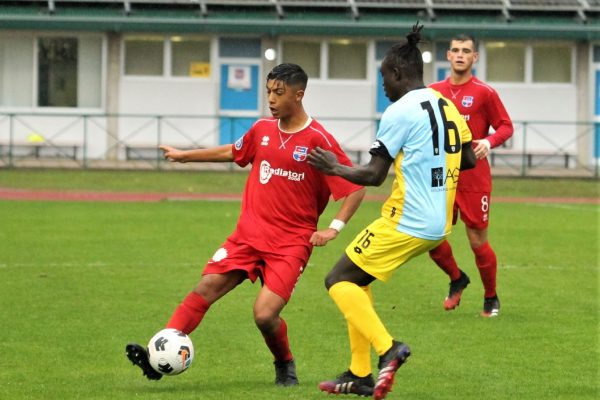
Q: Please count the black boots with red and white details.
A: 4